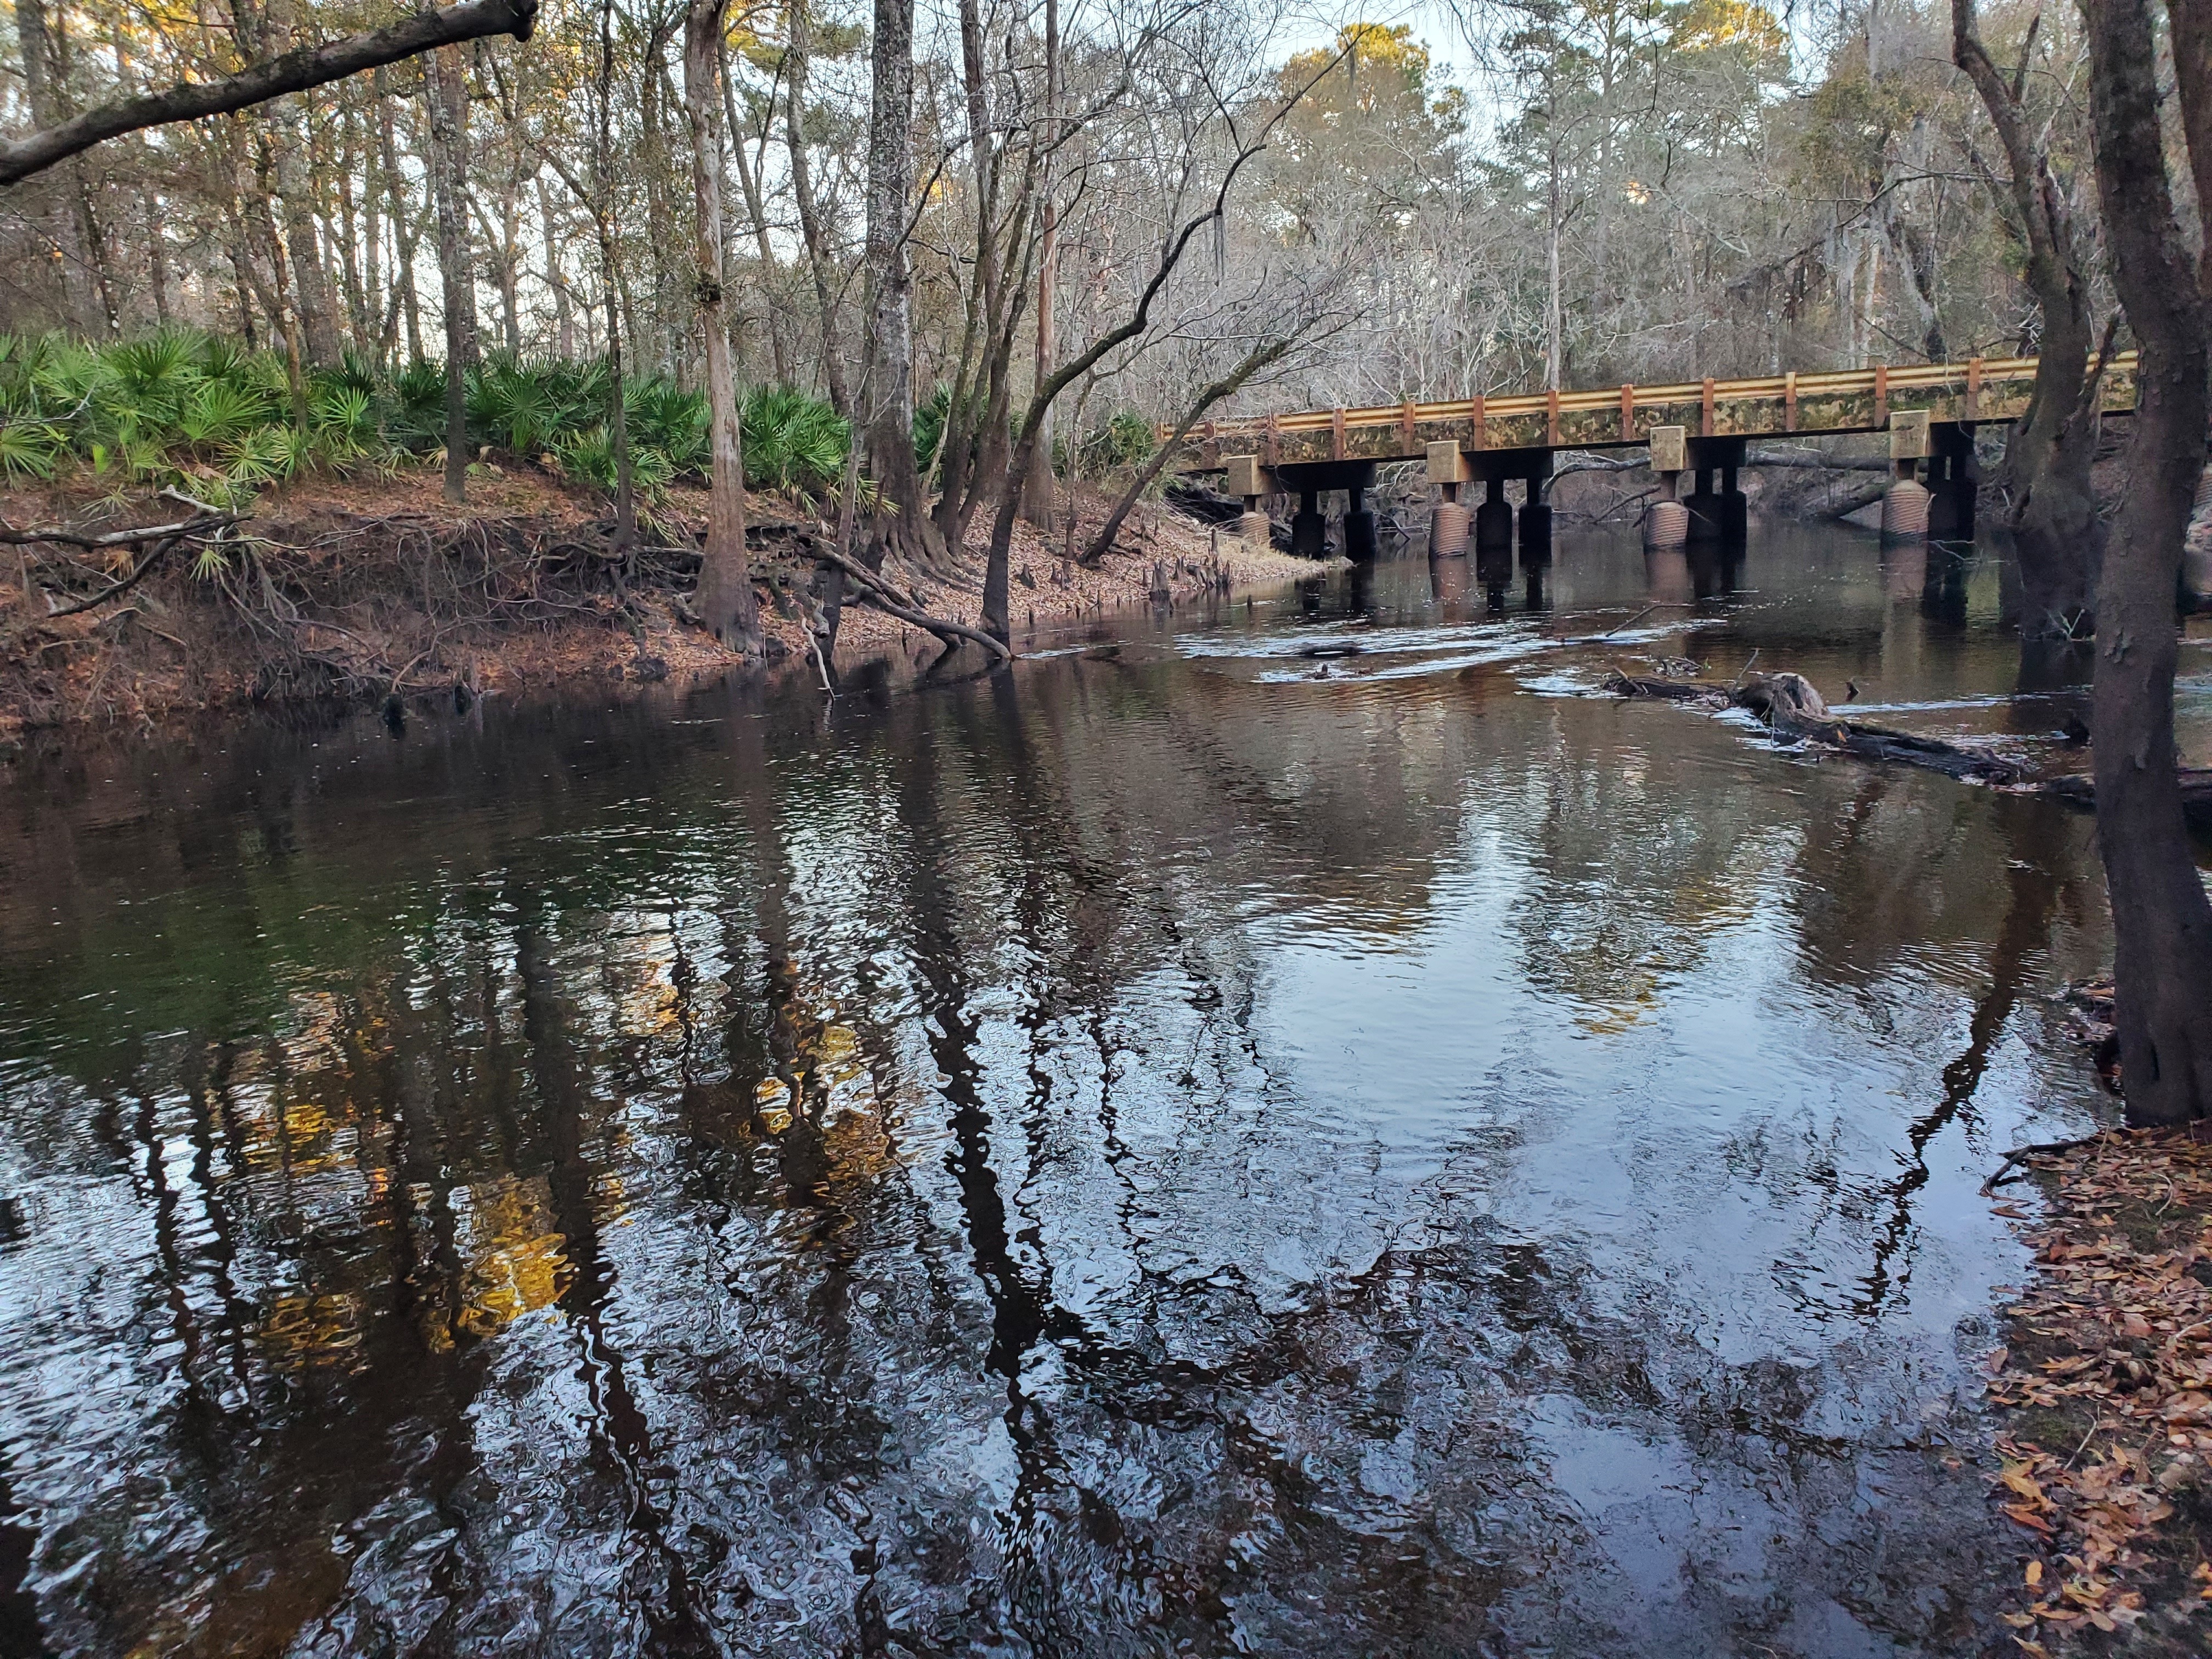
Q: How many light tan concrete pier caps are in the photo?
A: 4